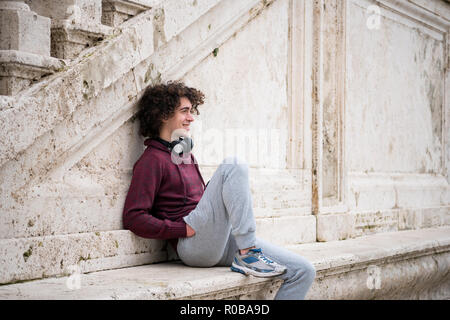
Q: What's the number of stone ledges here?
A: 1